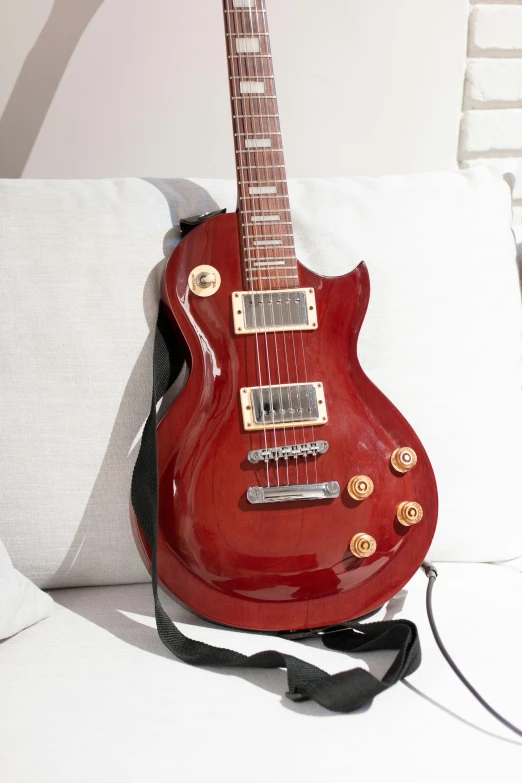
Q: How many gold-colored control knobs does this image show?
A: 4